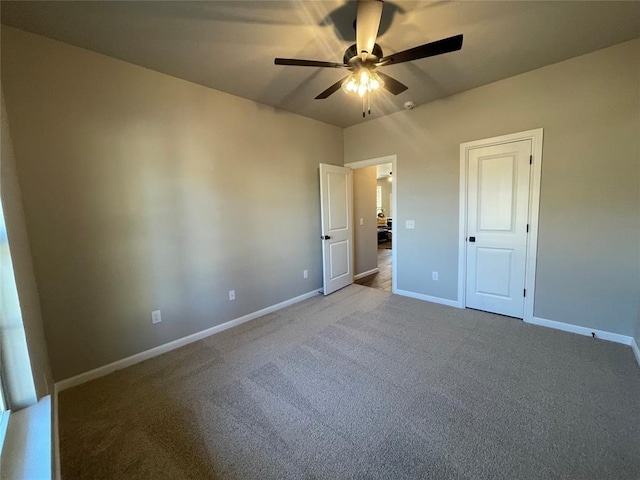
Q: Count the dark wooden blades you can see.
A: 4